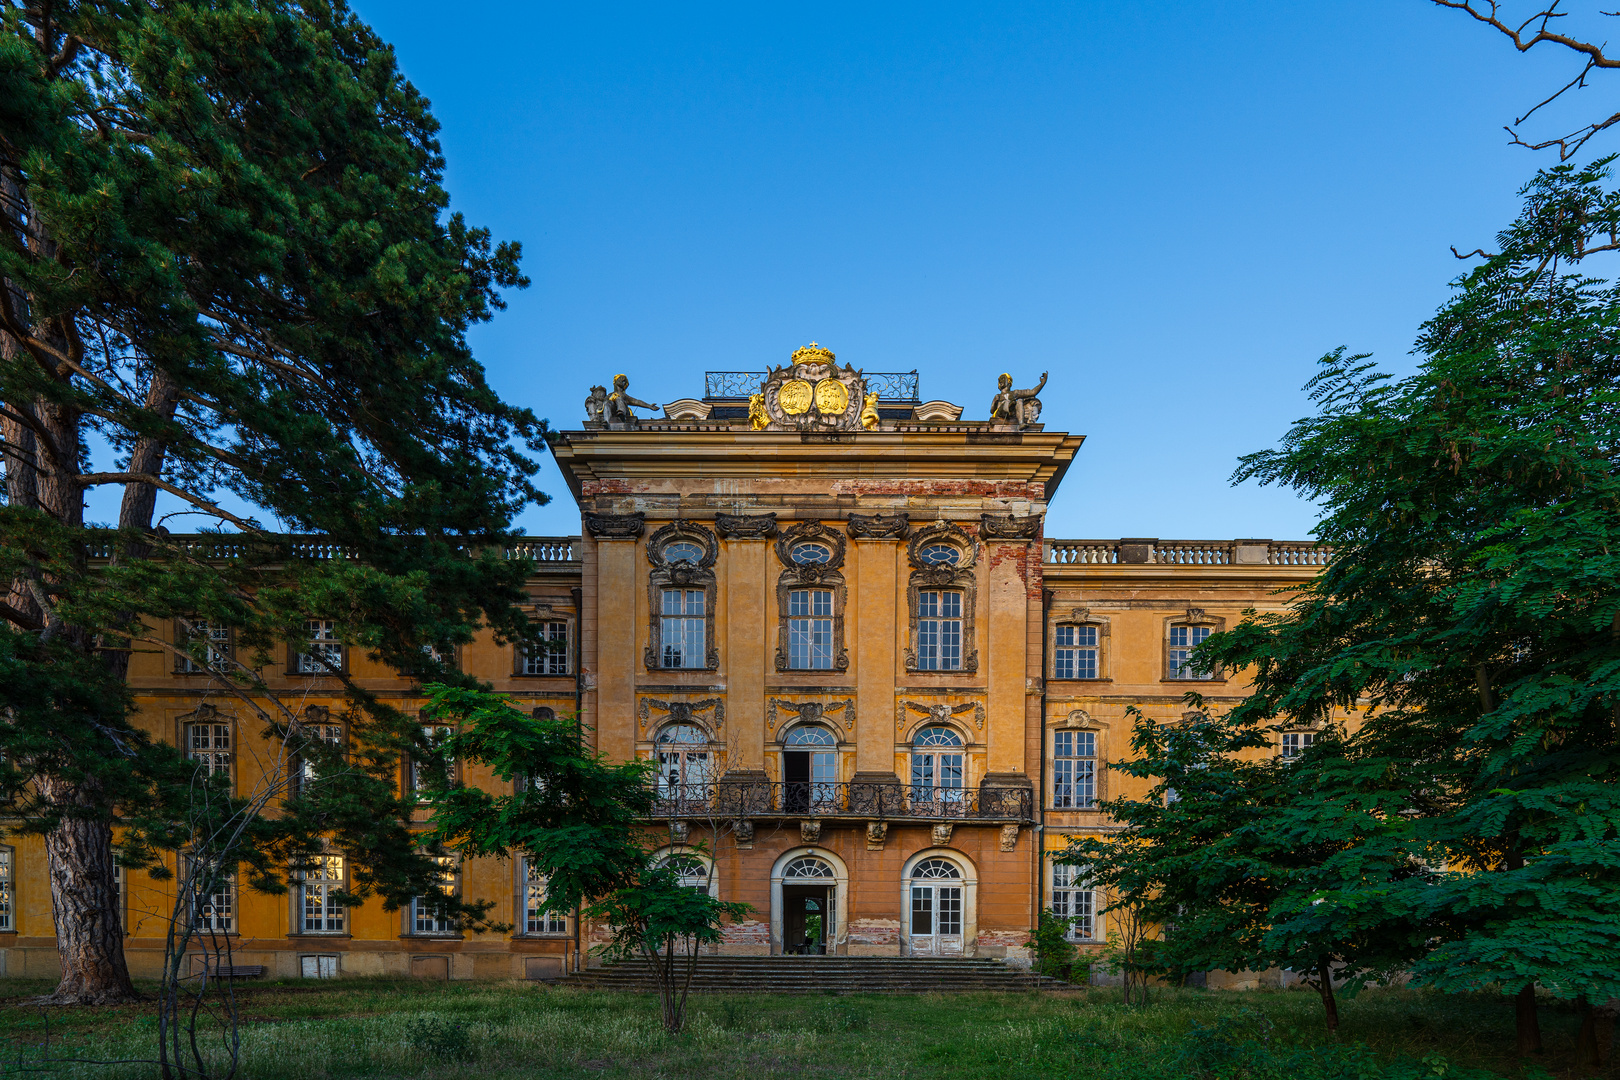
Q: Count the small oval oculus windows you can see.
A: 3